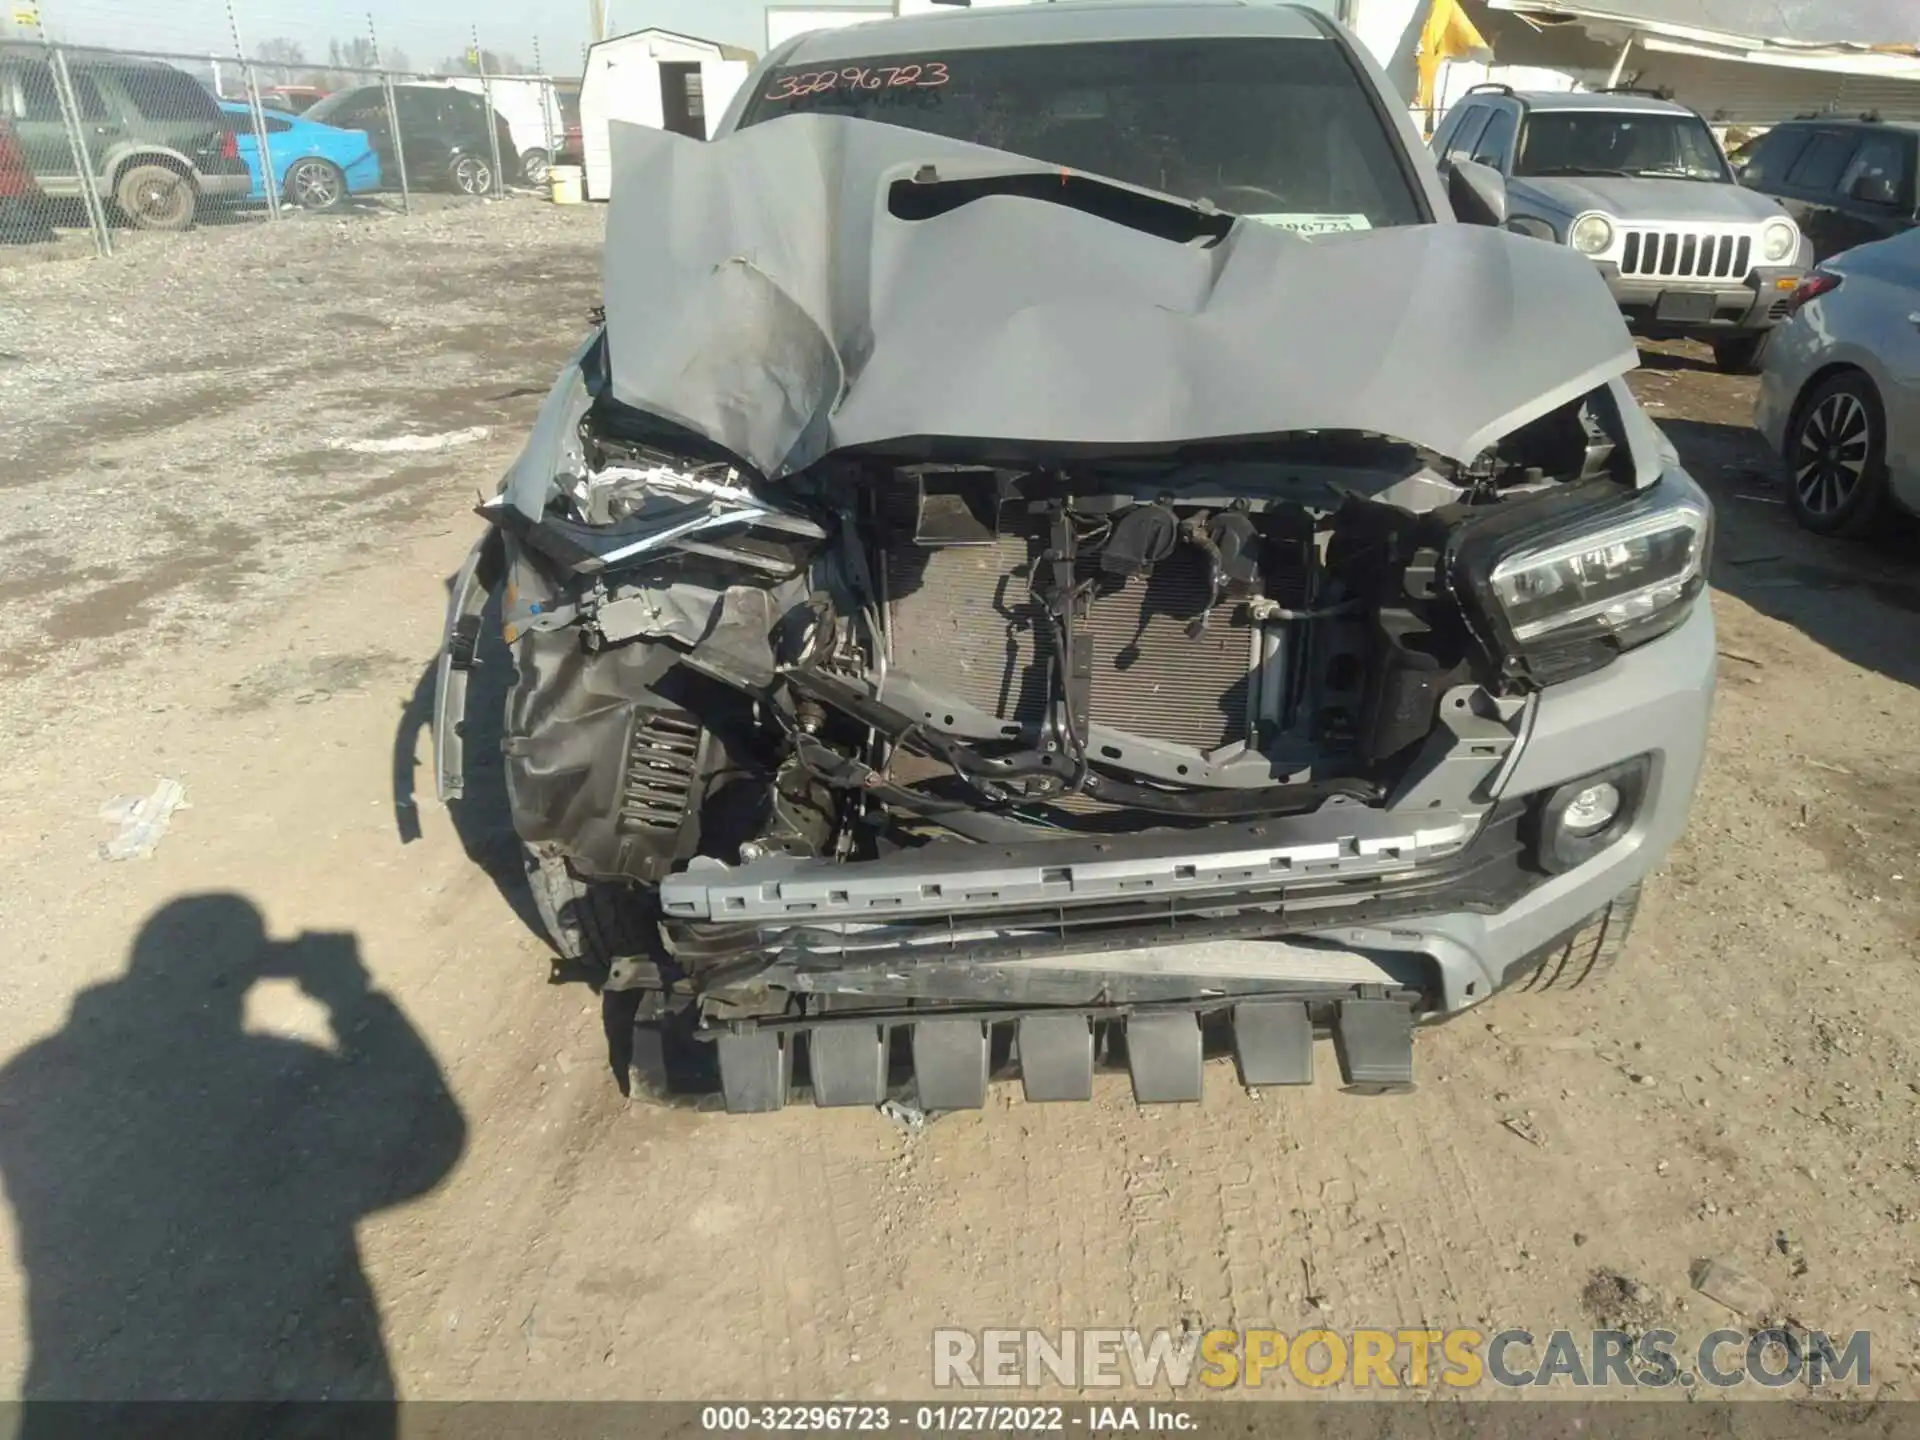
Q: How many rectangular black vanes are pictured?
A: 7